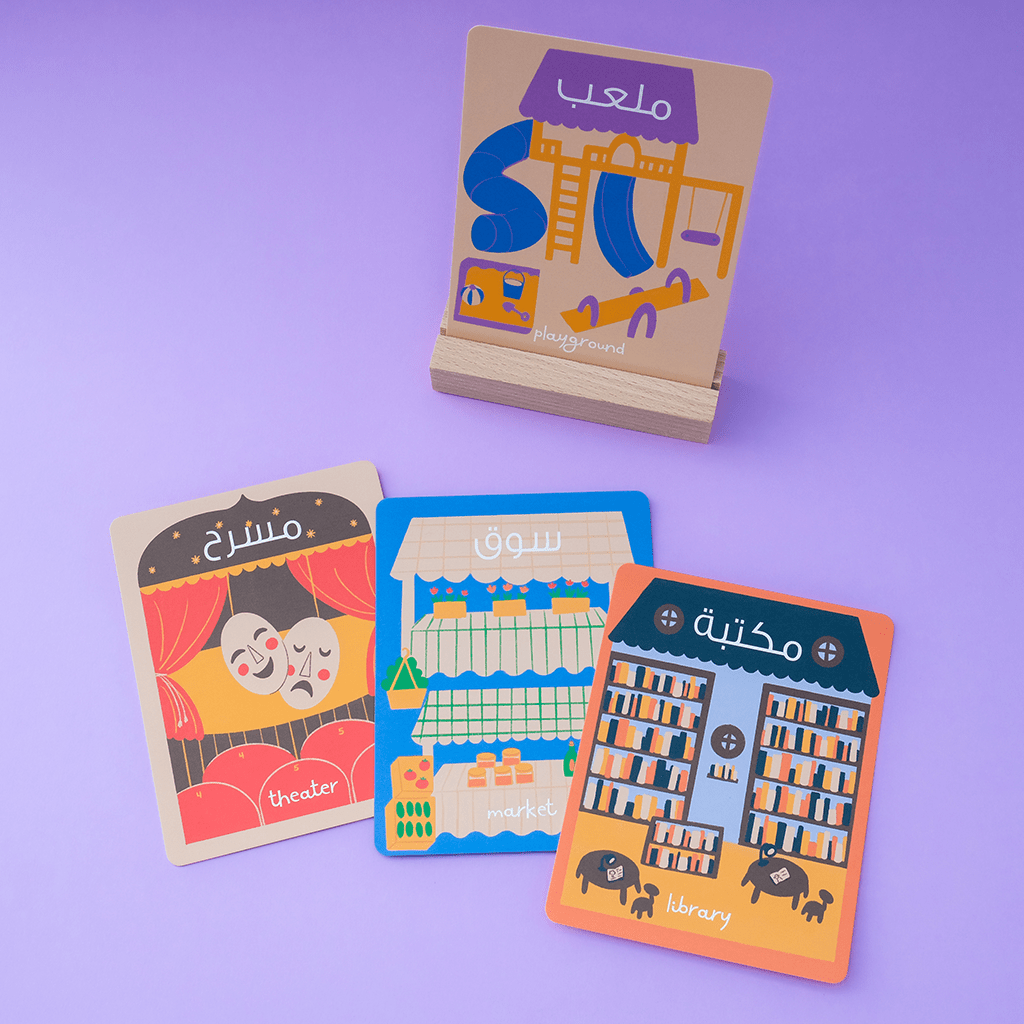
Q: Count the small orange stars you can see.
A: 9